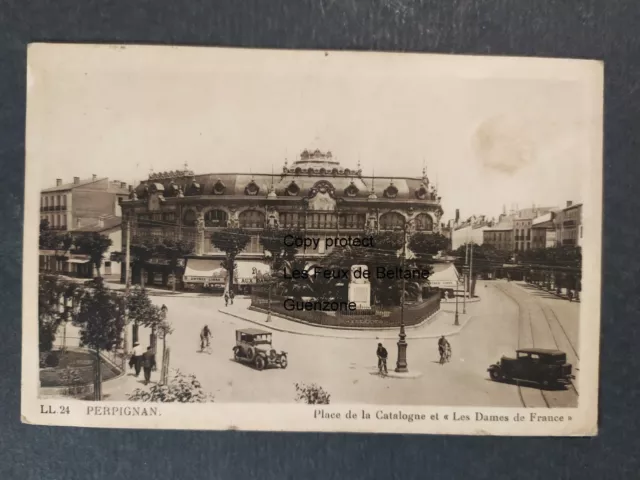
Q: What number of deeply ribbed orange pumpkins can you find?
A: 0